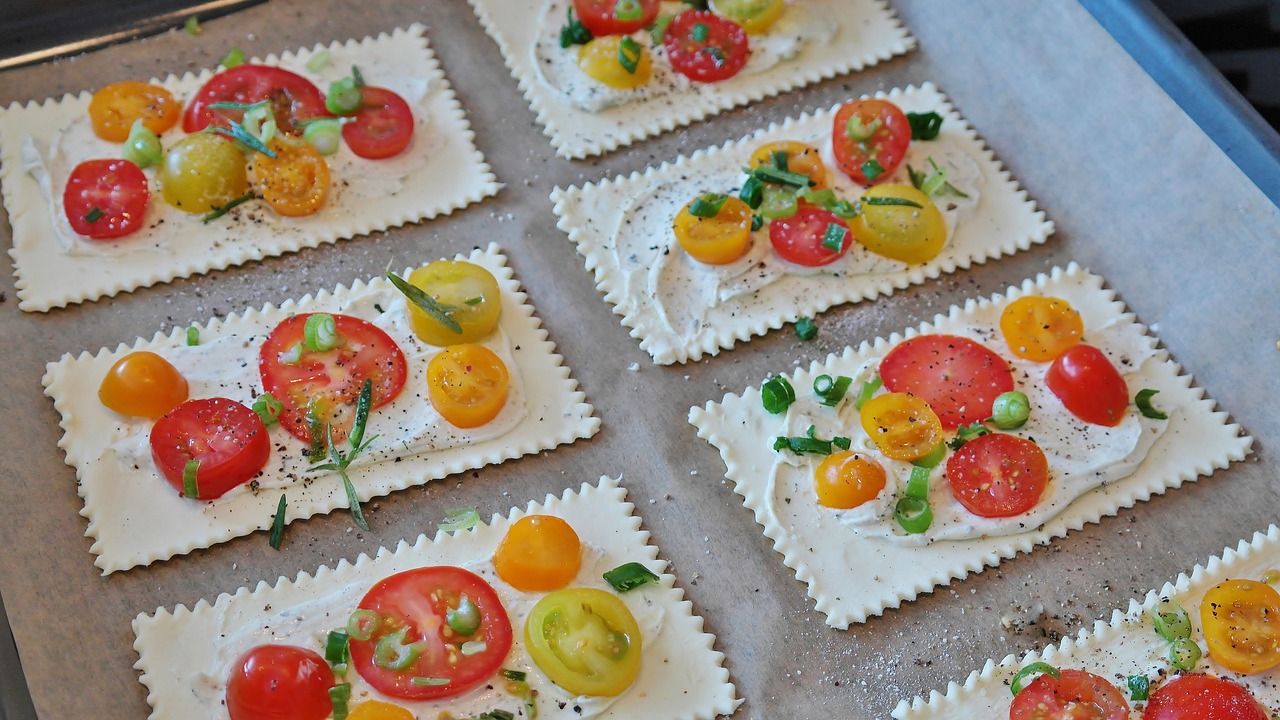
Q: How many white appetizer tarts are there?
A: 7